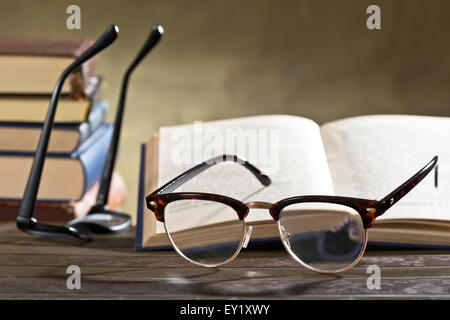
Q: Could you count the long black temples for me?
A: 2